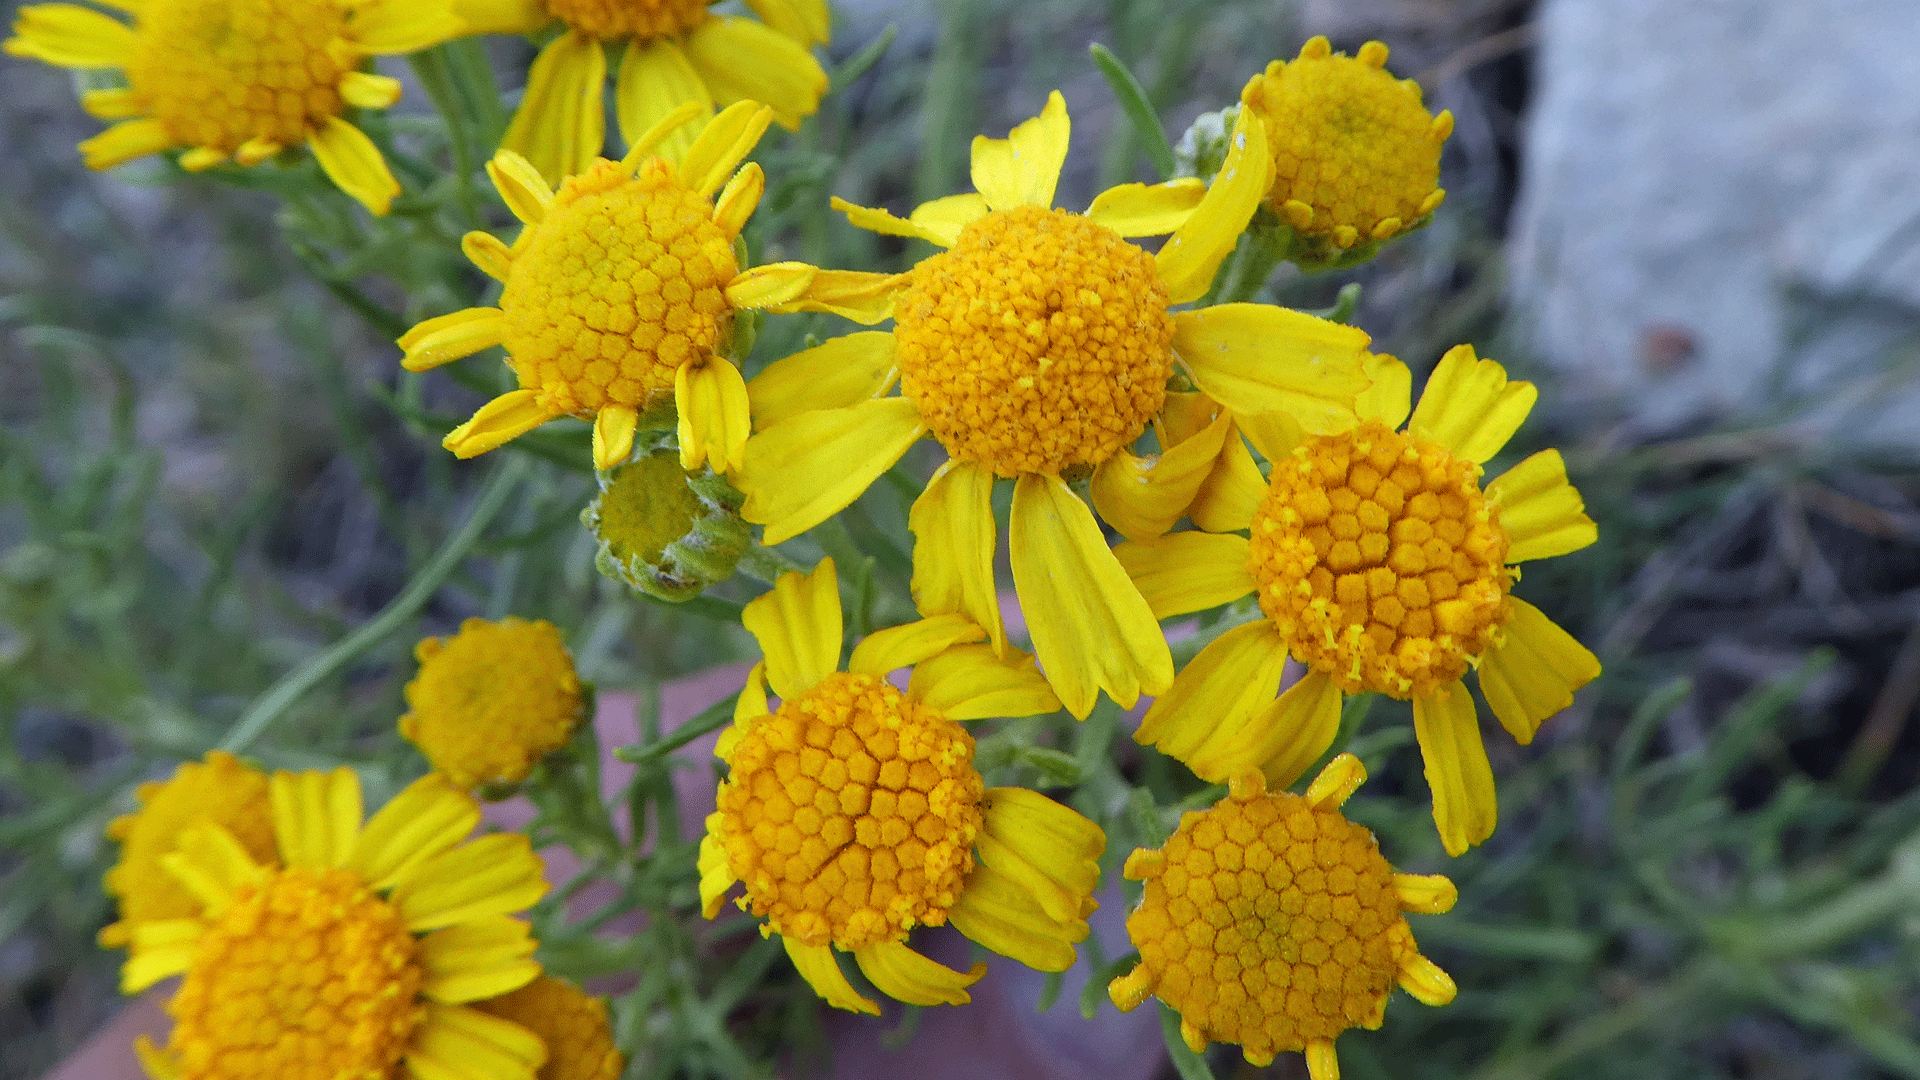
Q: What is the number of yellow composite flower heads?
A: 12